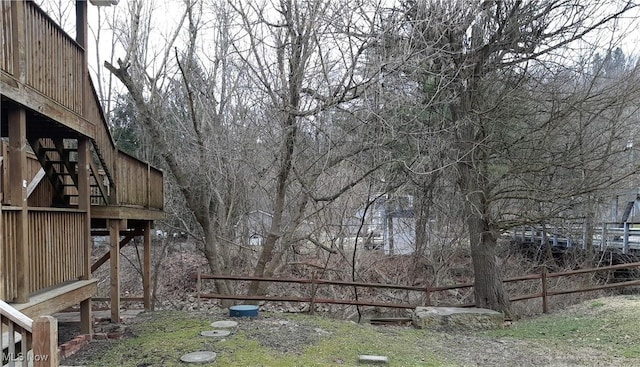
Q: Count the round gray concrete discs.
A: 3